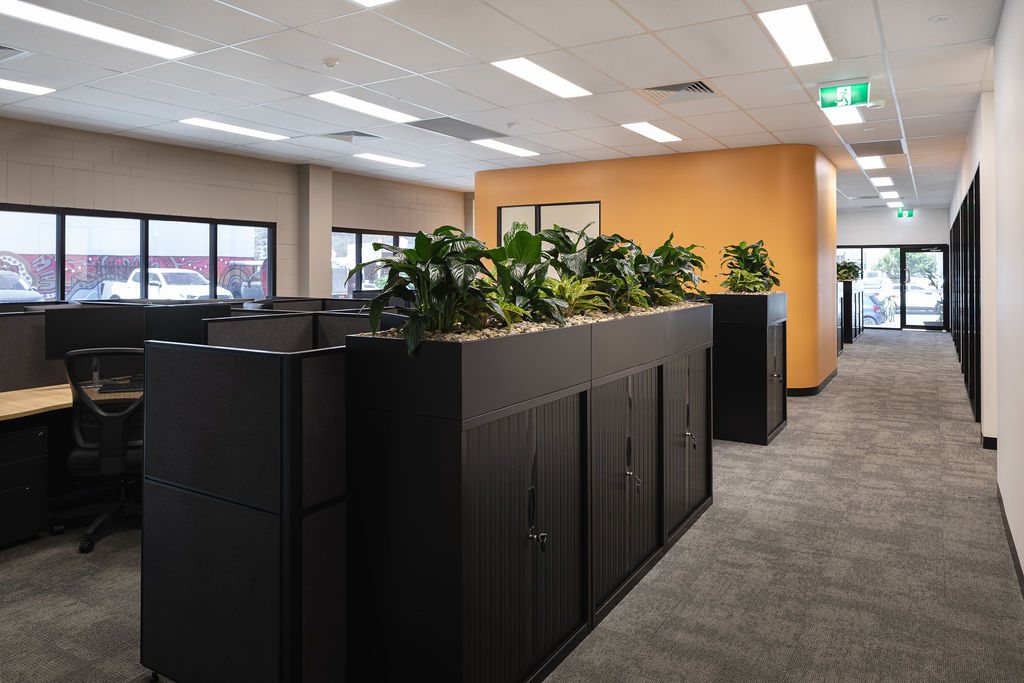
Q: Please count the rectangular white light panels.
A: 15